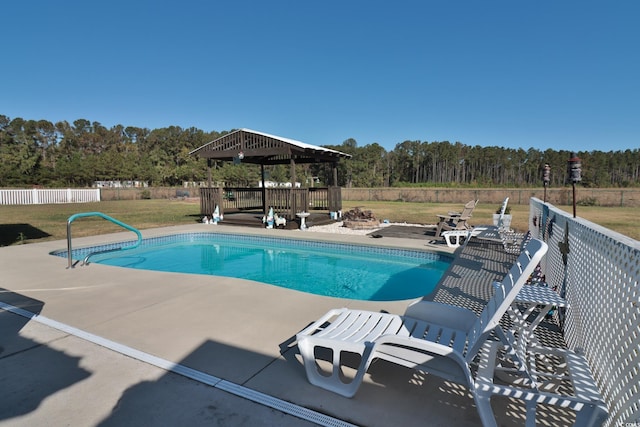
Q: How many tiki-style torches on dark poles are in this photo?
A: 2